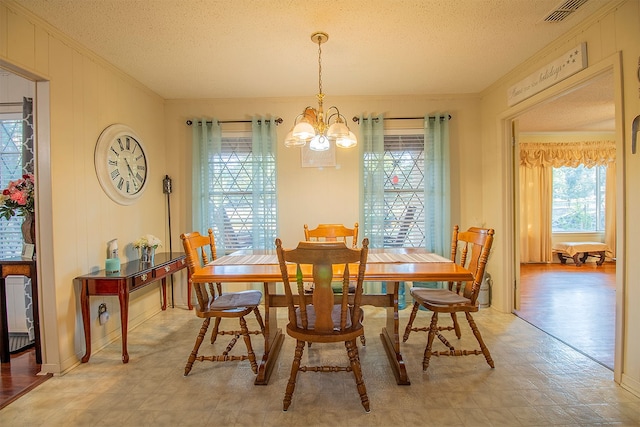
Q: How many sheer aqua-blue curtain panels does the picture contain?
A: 4